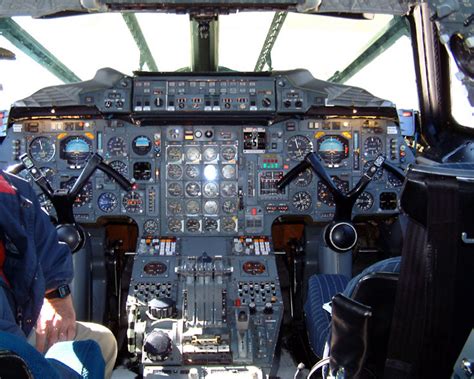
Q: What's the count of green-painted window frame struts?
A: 4